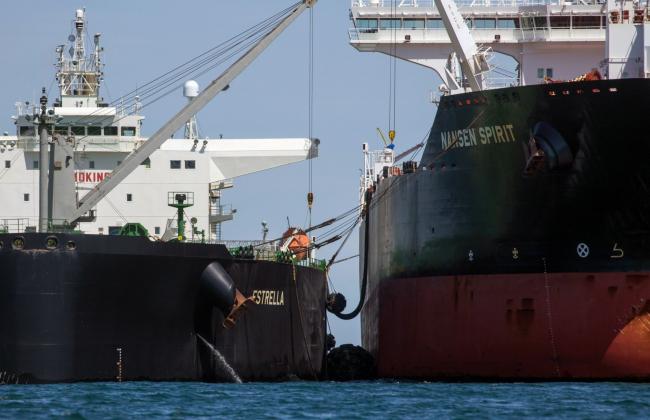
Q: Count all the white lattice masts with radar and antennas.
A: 1